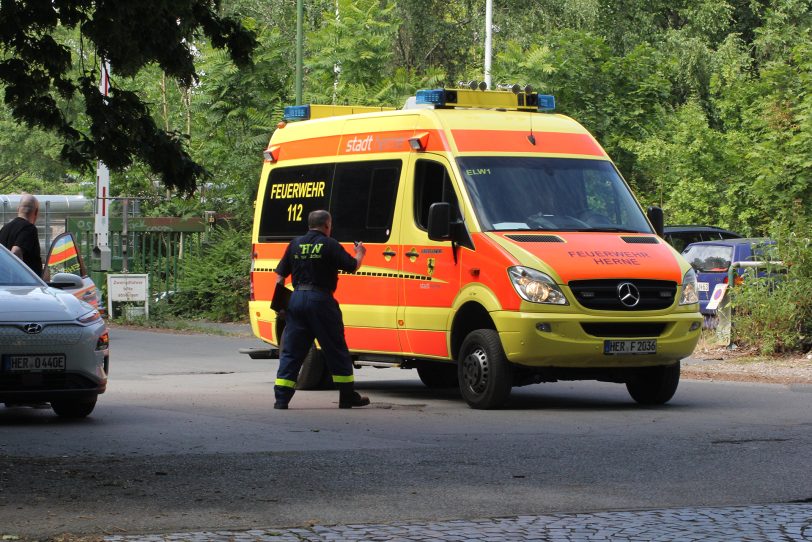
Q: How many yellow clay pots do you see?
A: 0